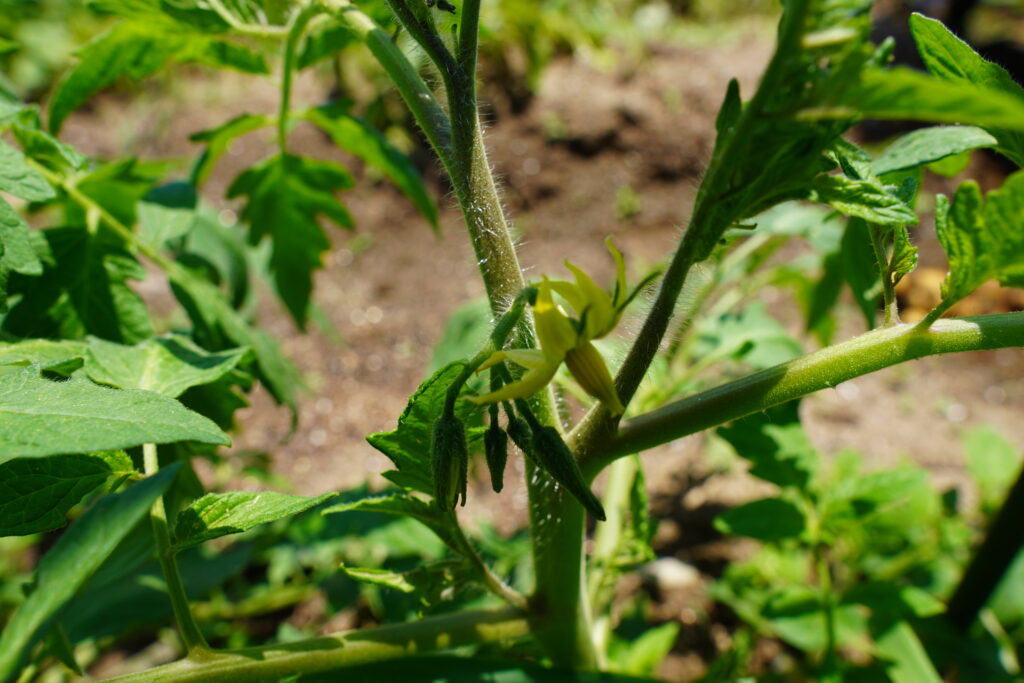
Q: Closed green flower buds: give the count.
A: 4